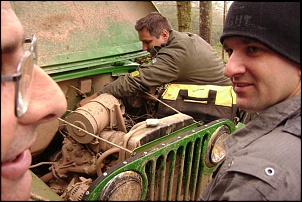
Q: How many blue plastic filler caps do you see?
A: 0